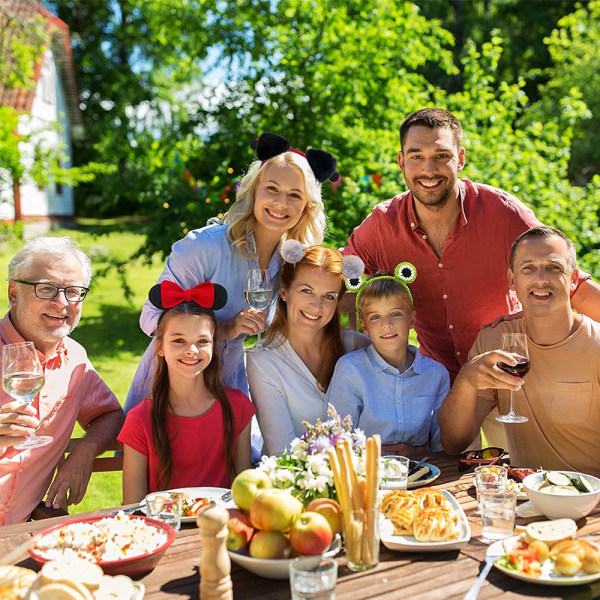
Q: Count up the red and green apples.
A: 6